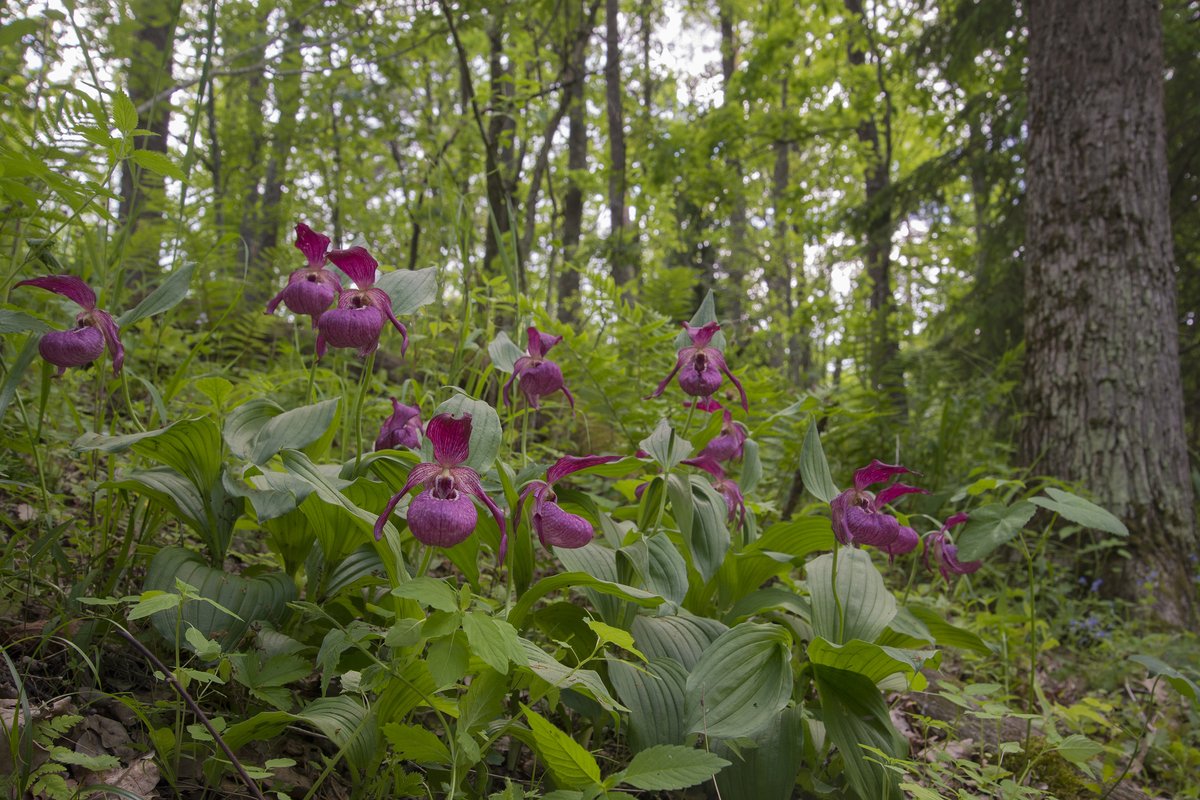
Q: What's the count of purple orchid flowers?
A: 13